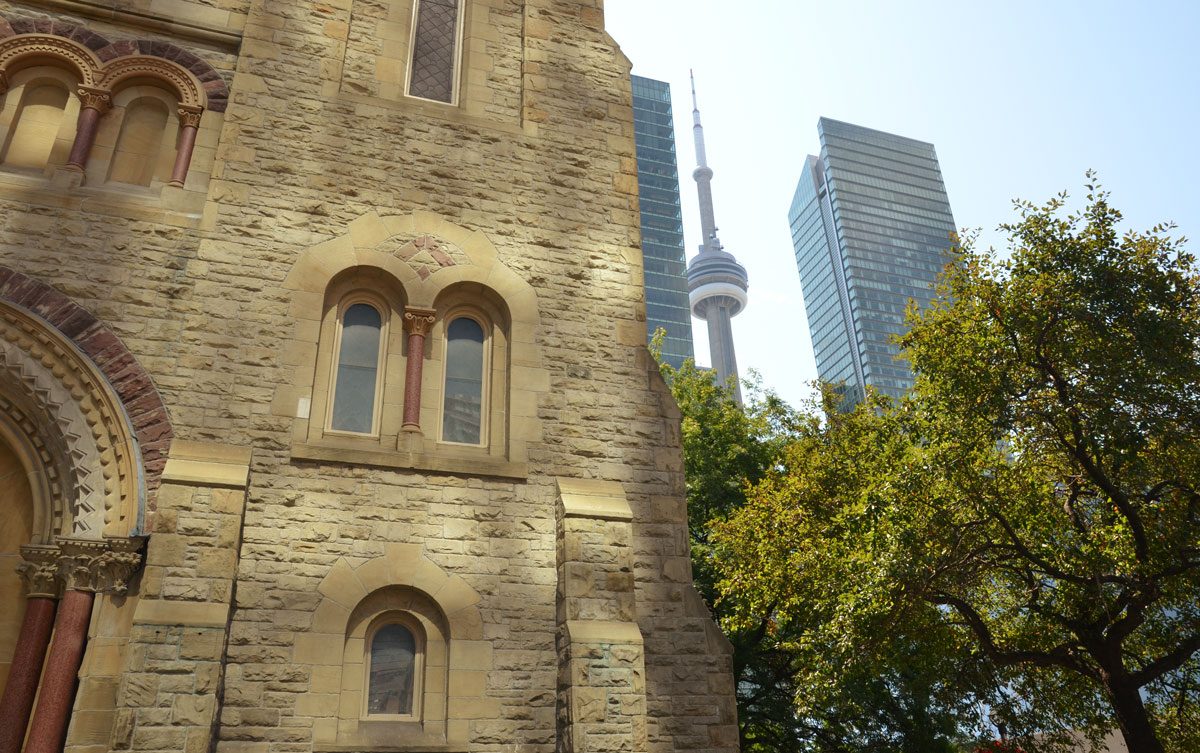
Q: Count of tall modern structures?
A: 3